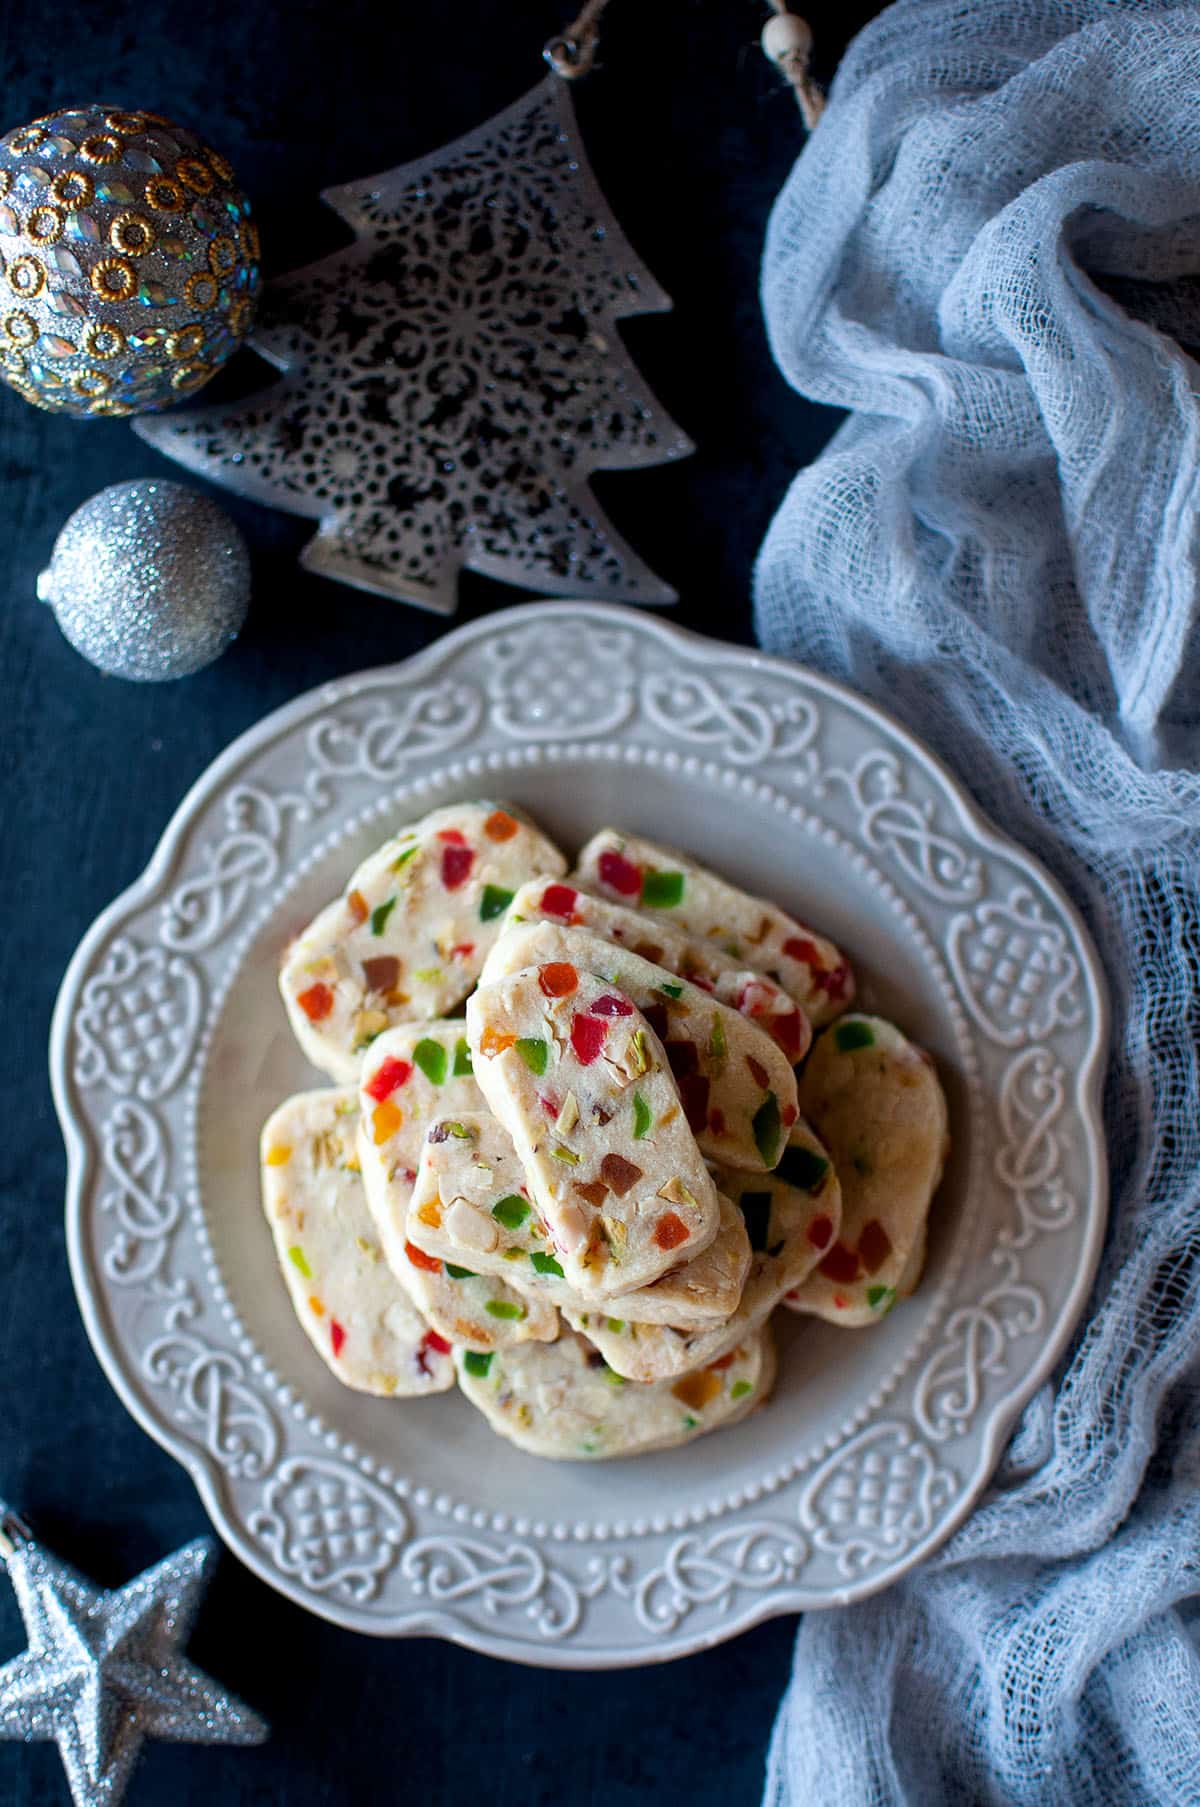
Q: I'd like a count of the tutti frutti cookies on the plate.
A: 11